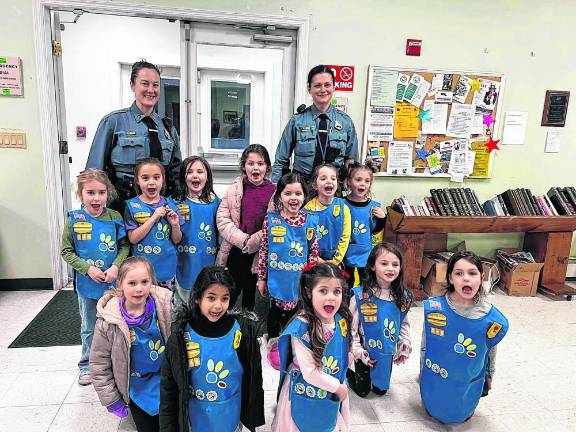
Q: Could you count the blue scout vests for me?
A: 11